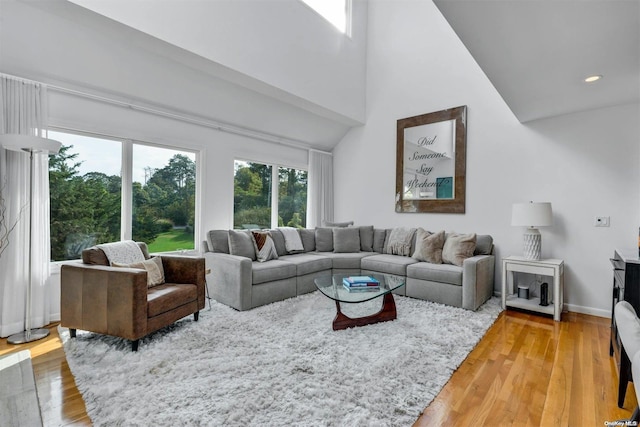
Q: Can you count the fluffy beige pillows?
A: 2